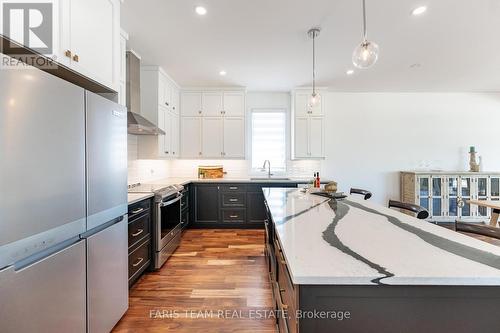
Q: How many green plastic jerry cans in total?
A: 0